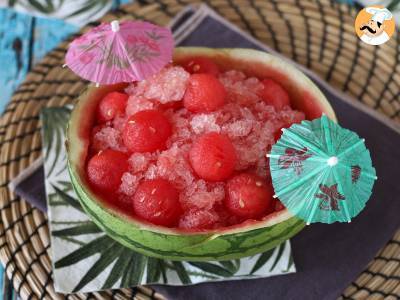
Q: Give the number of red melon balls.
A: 9